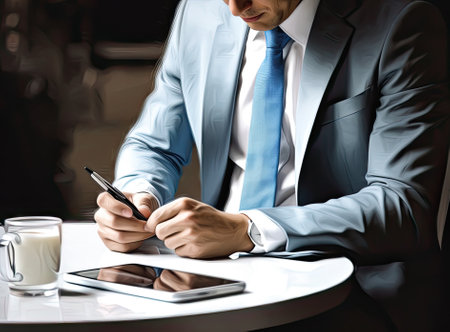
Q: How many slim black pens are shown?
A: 1